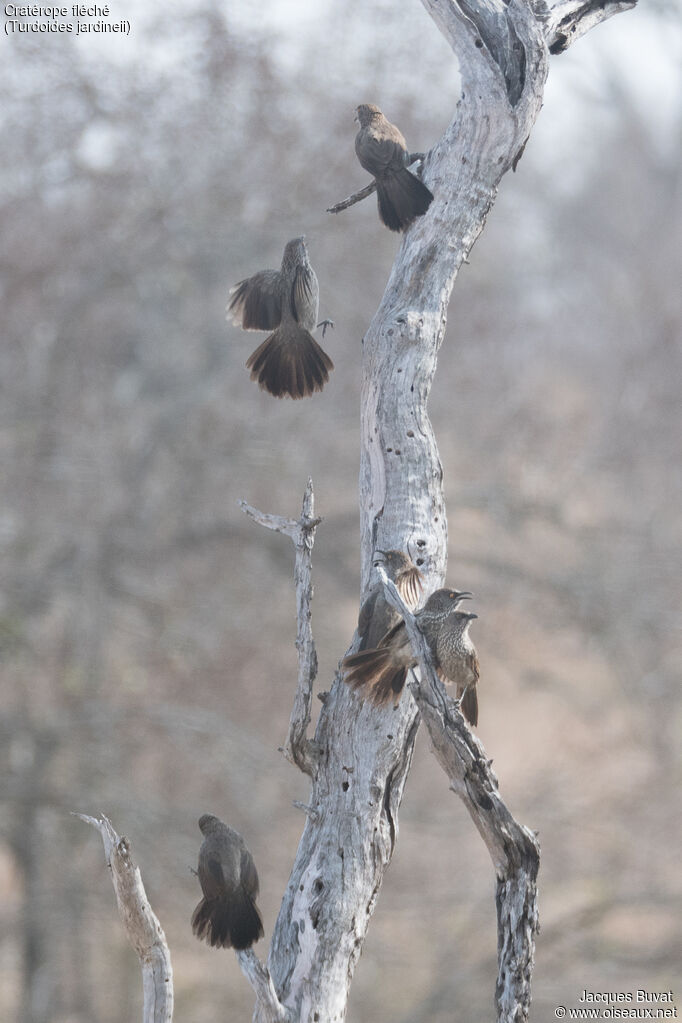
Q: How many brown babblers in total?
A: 6